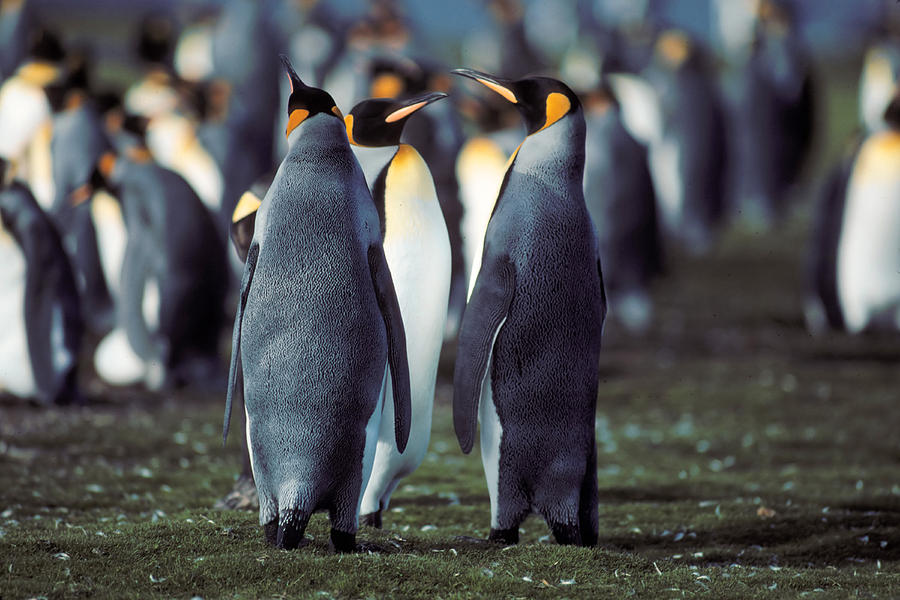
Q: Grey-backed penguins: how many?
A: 2